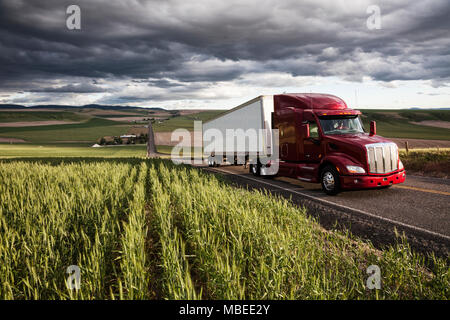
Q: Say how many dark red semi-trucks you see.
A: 1